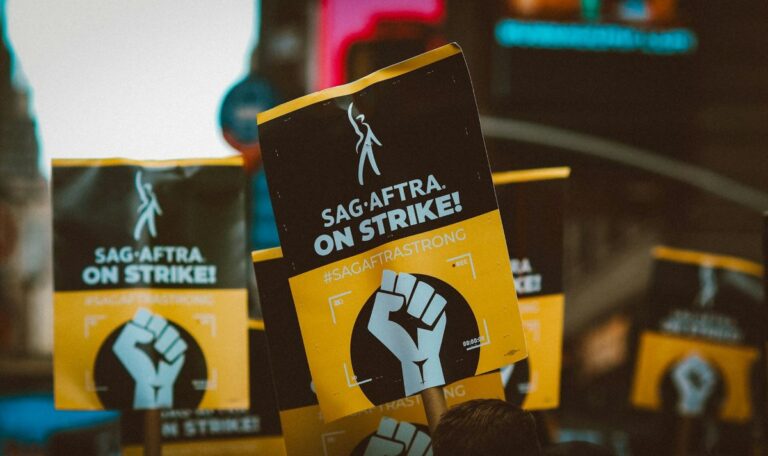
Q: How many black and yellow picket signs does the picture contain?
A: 6